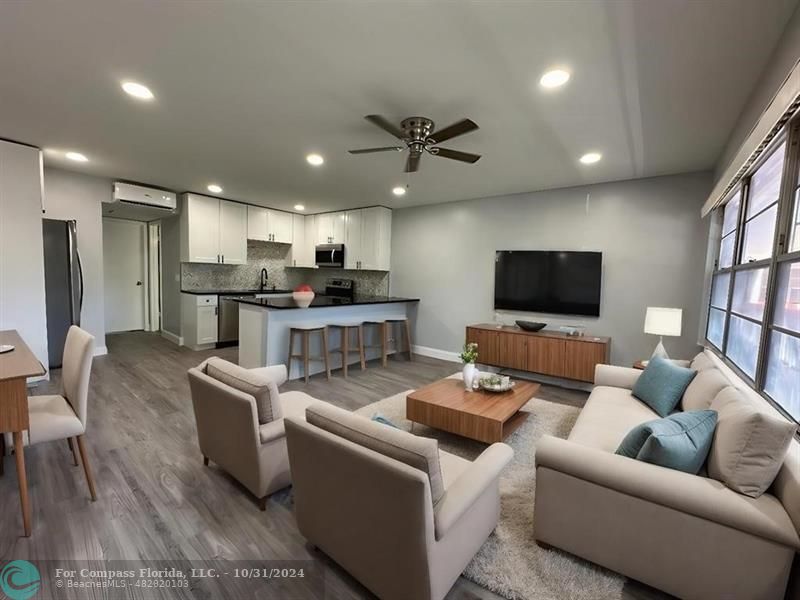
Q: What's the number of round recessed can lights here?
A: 8